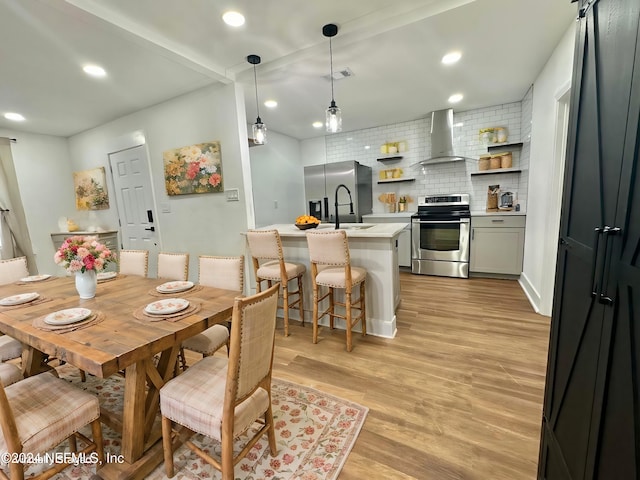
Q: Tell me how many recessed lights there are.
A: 7